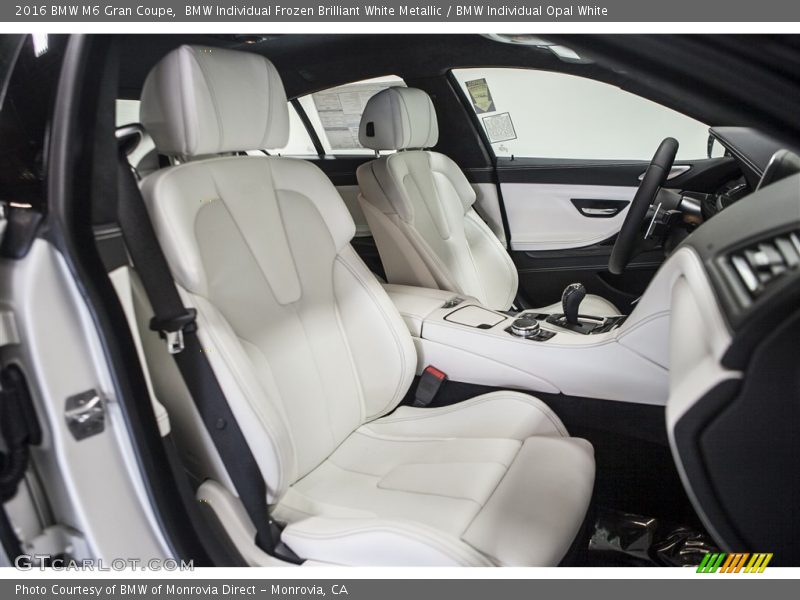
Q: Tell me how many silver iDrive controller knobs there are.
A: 1